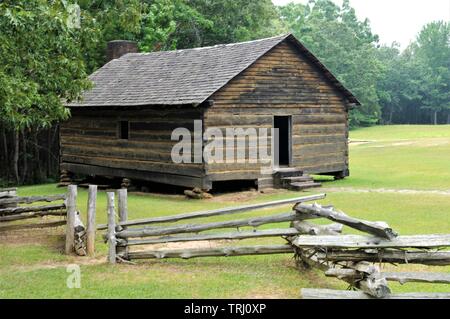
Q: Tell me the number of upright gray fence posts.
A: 4